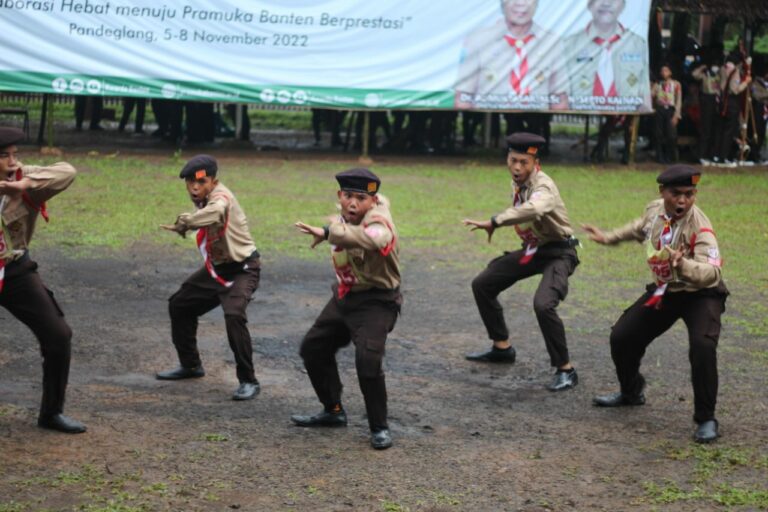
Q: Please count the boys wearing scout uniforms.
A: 5